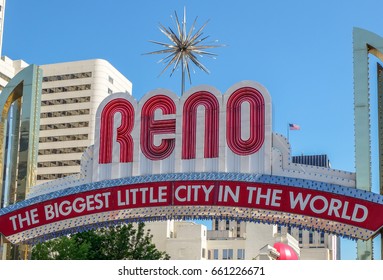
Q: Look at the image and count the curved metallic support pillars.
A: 2